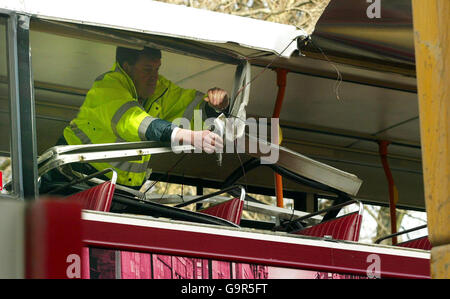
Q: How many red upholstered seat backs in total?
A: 4